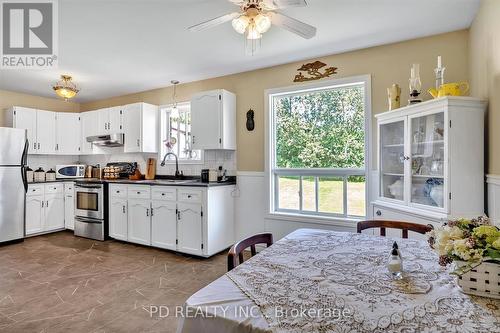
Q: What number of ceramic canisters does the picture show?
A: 3